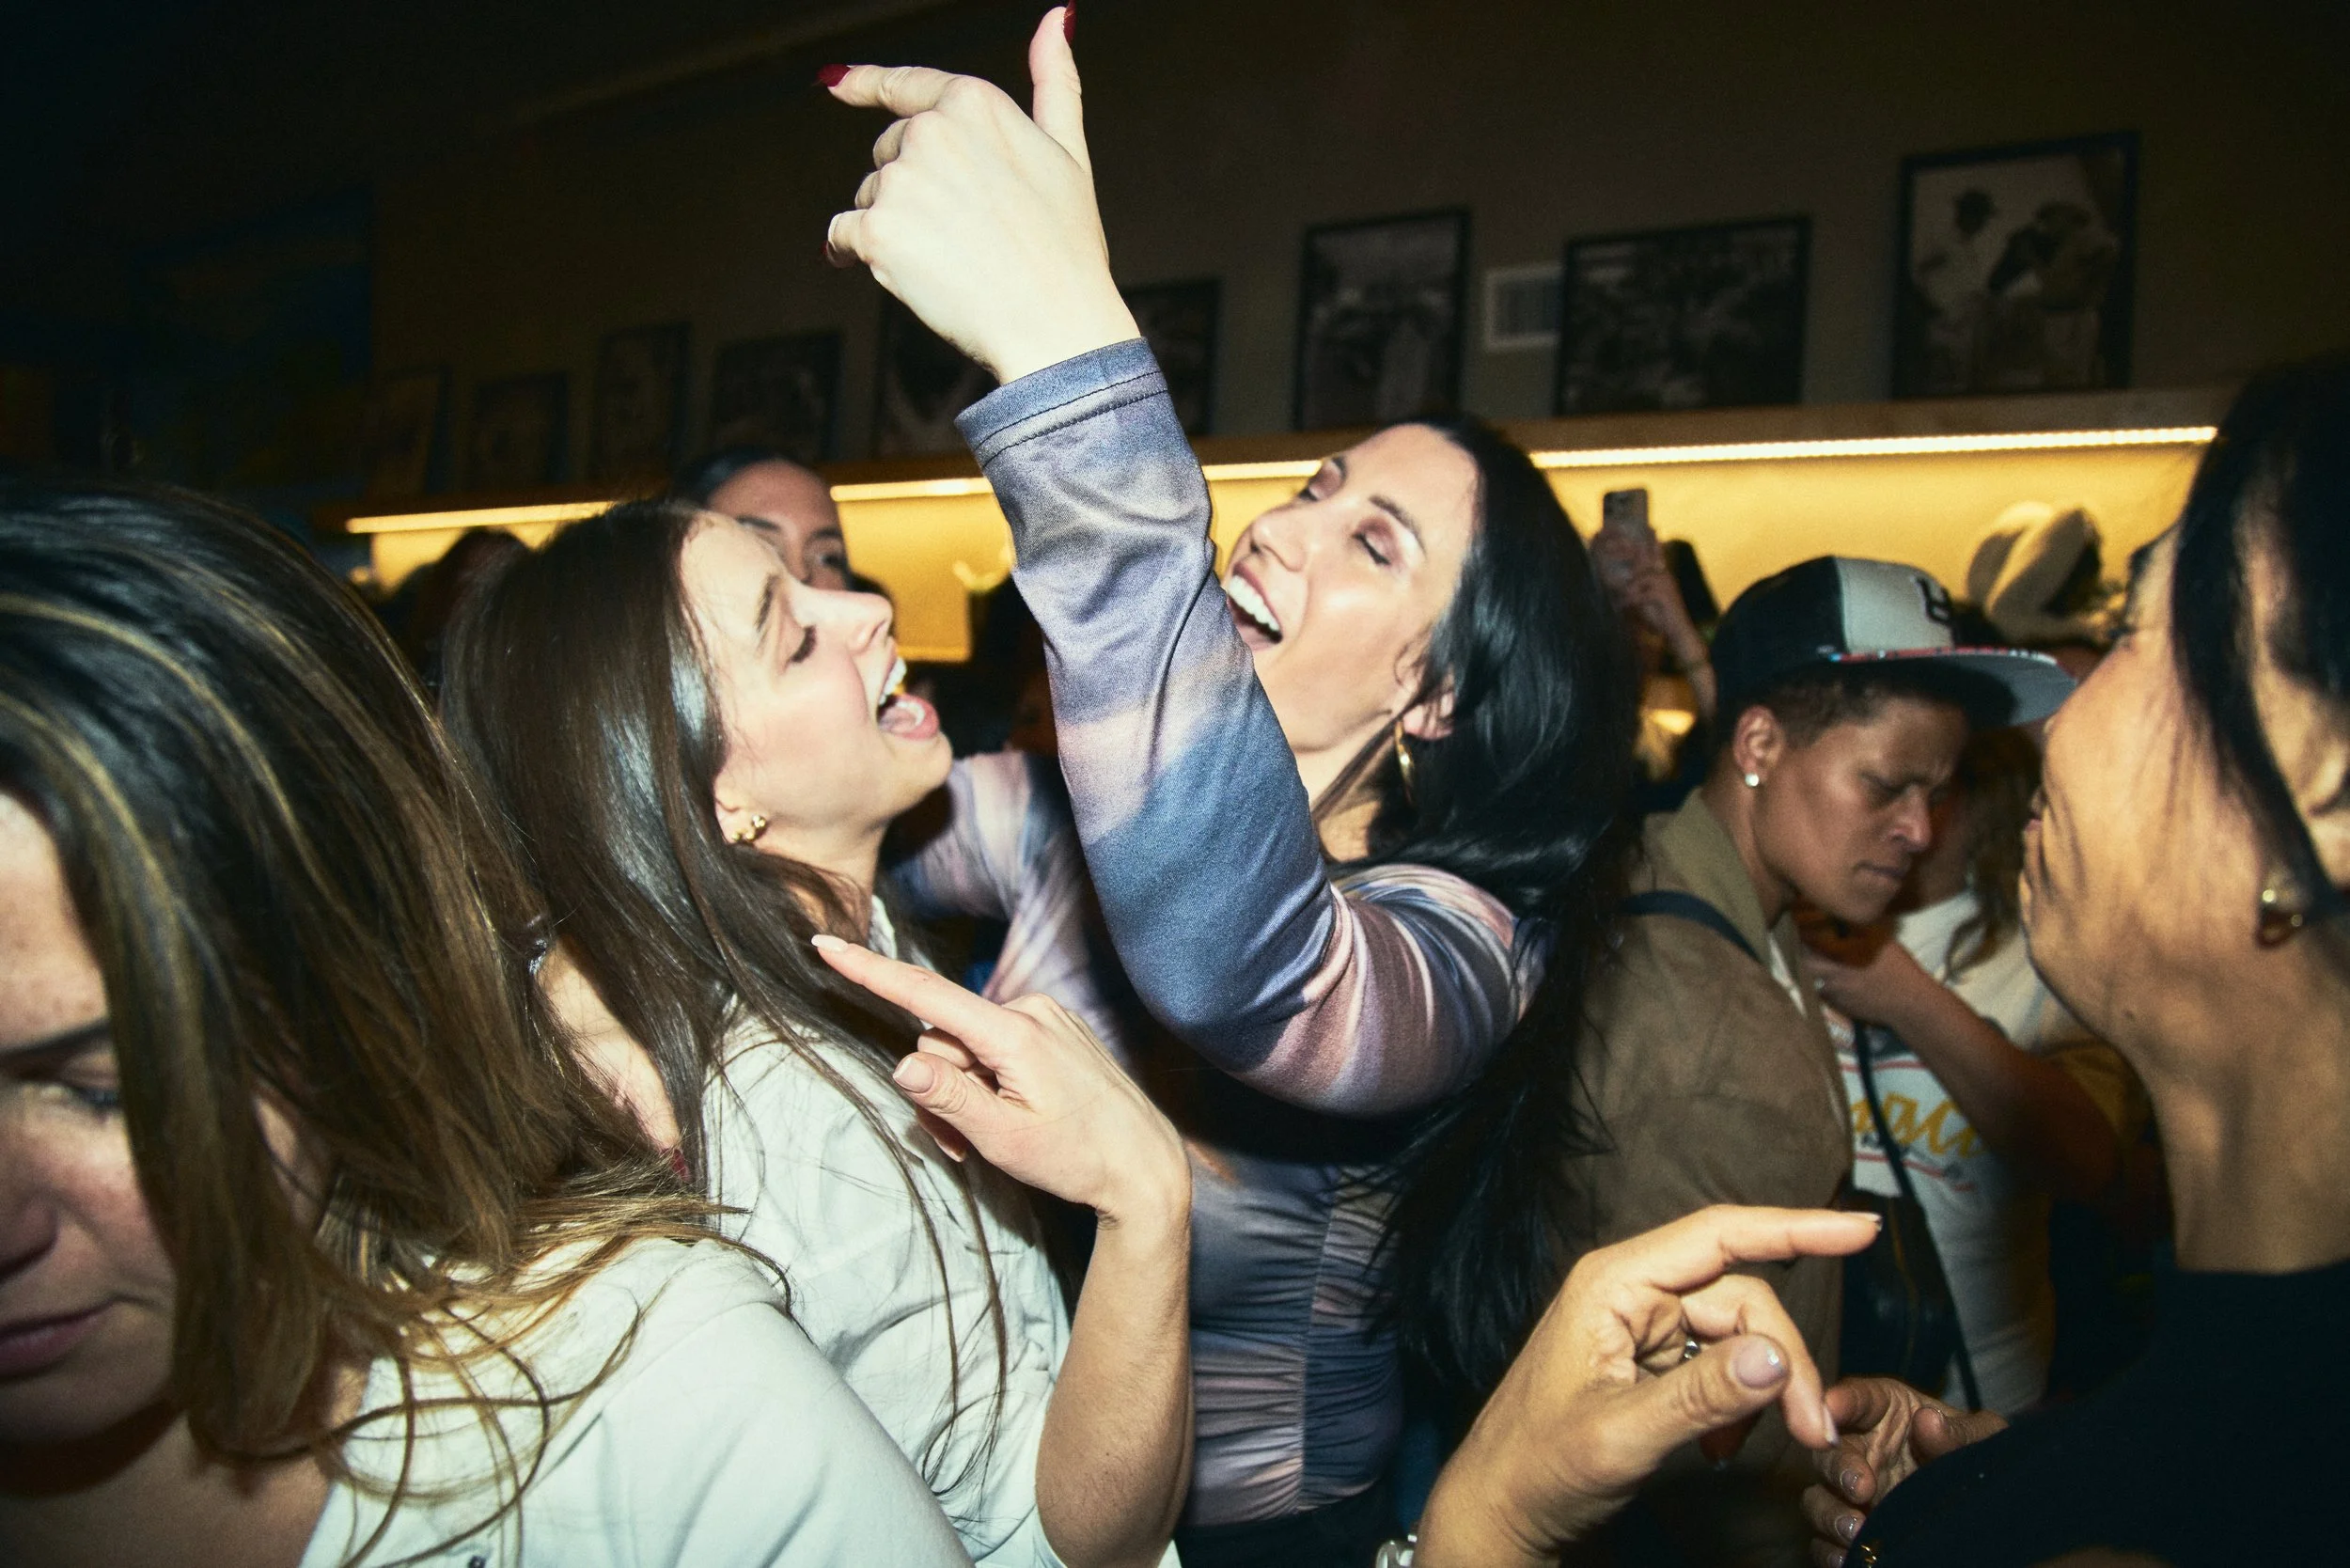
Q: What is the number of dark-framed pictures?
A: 9